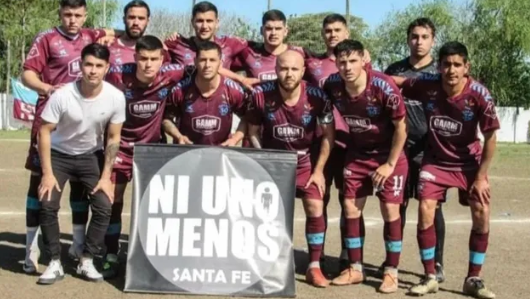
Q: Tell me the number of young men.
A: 12